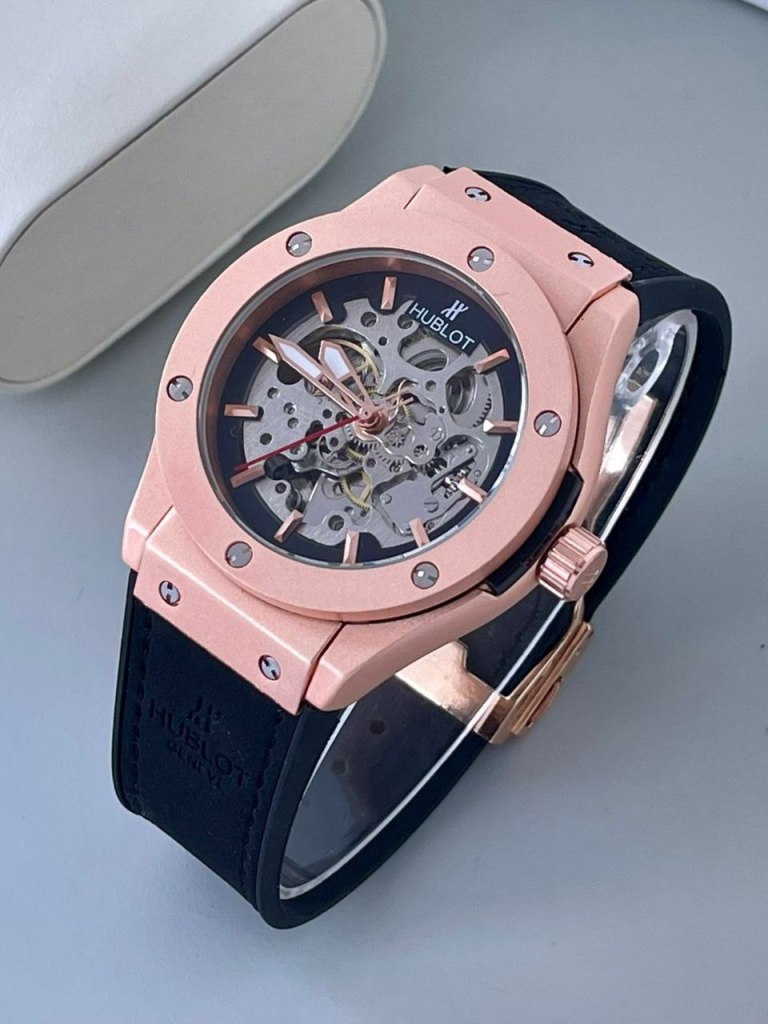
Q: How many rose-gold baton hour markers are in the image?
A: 11